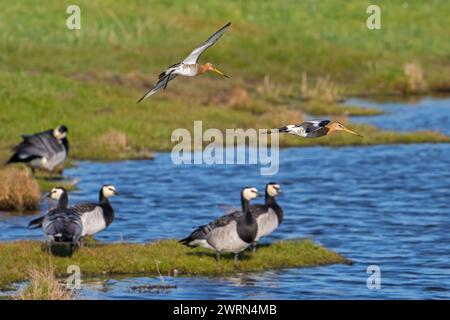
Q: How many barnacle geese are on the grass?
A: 5